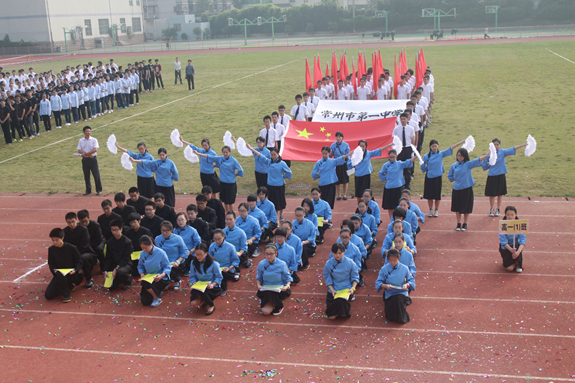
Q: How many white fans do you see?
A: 12